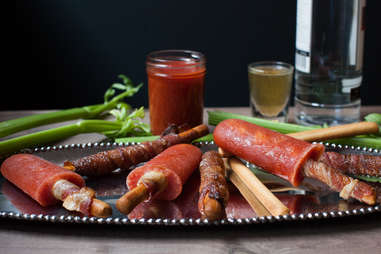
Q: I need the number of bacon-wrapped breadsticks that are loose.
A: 3